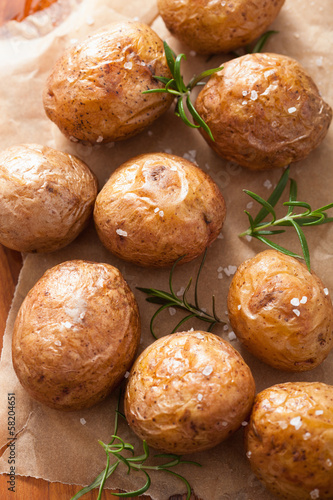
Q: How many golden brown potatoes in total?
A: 9